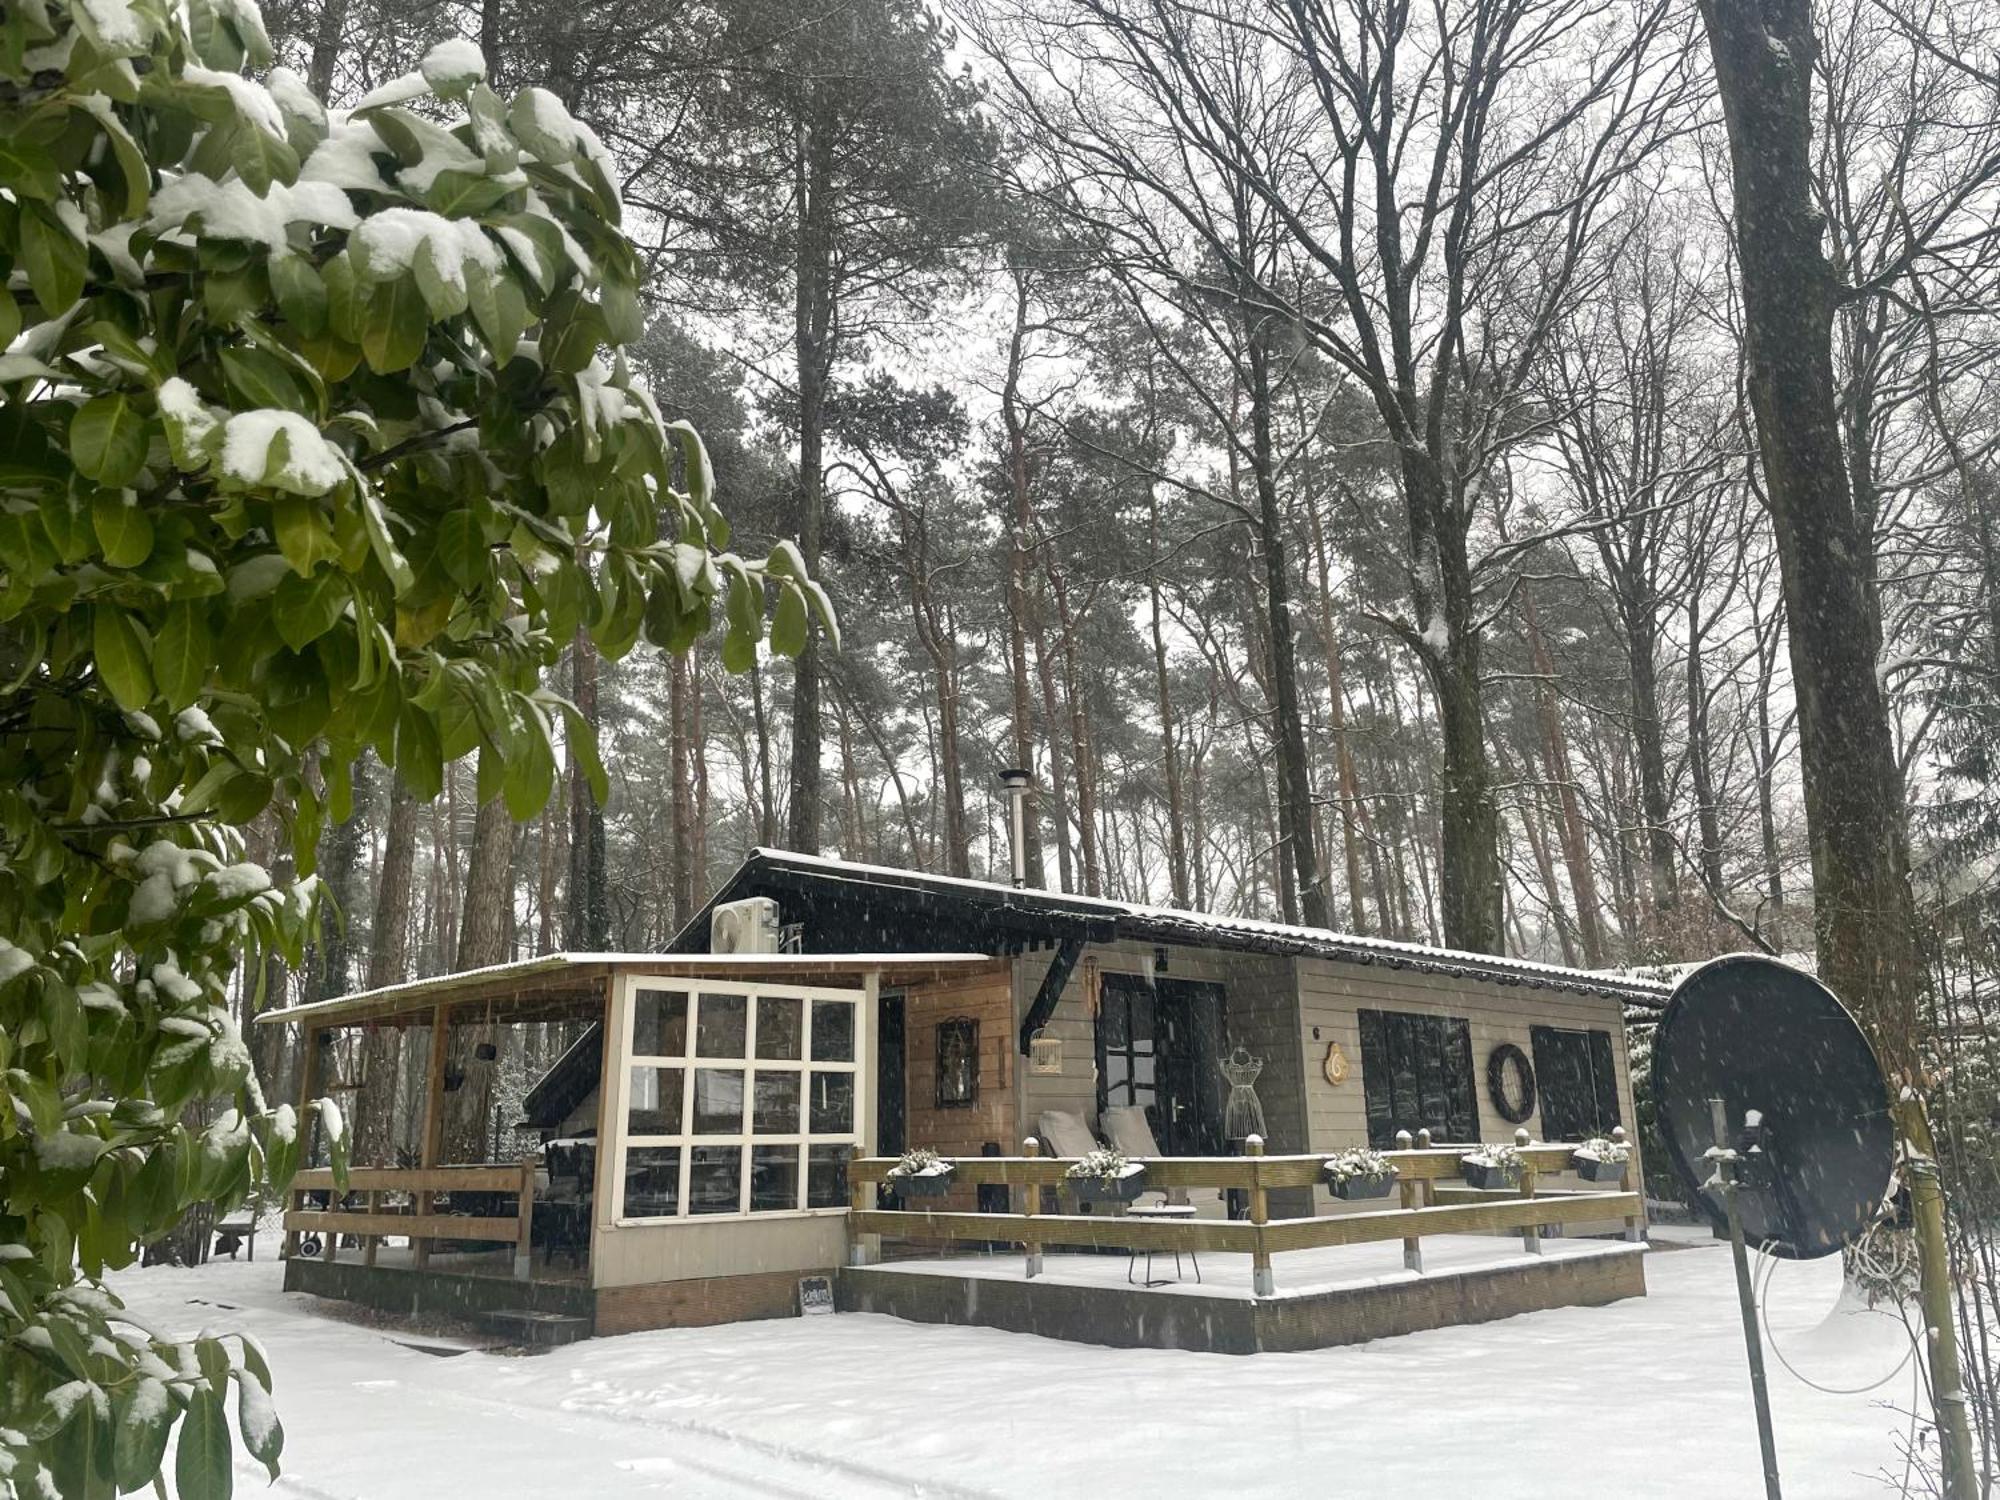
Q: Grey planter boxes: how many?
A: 5